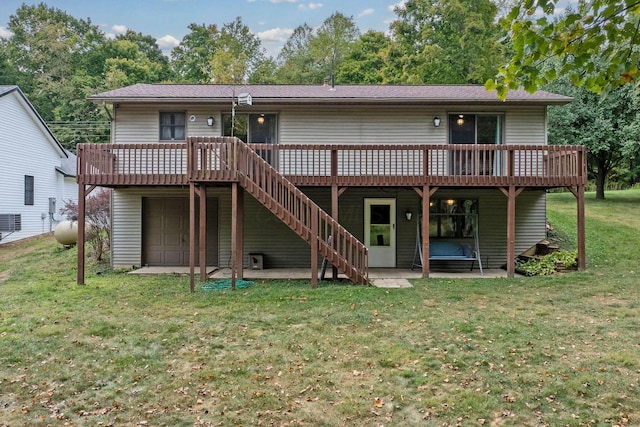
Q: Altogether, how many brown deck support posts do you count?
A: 10